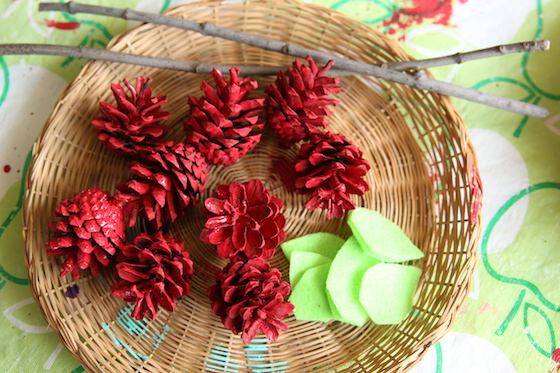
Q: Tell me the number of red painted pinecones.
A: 9